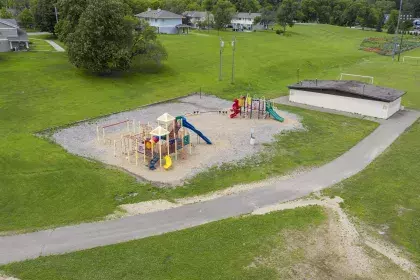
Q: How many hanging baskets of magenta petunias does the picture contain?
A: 0